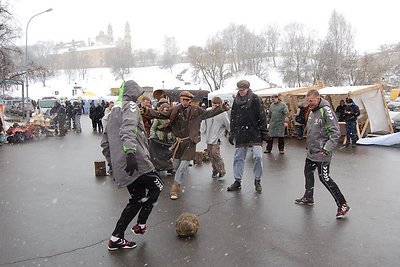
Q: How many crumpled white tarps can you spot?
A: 1